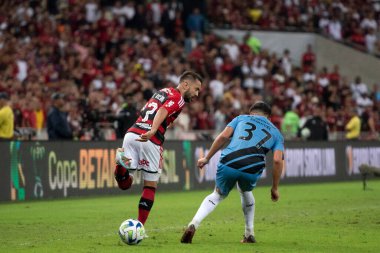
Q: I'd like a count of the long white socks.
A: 2